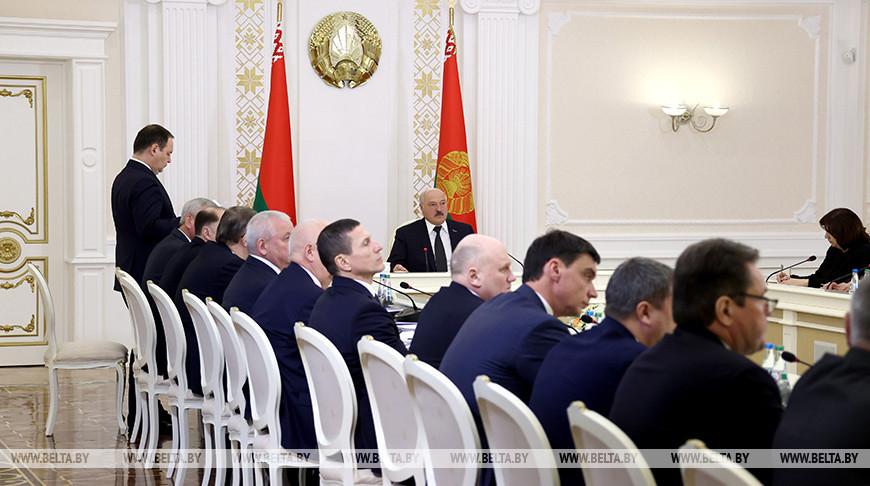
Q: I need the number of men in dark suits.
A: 13